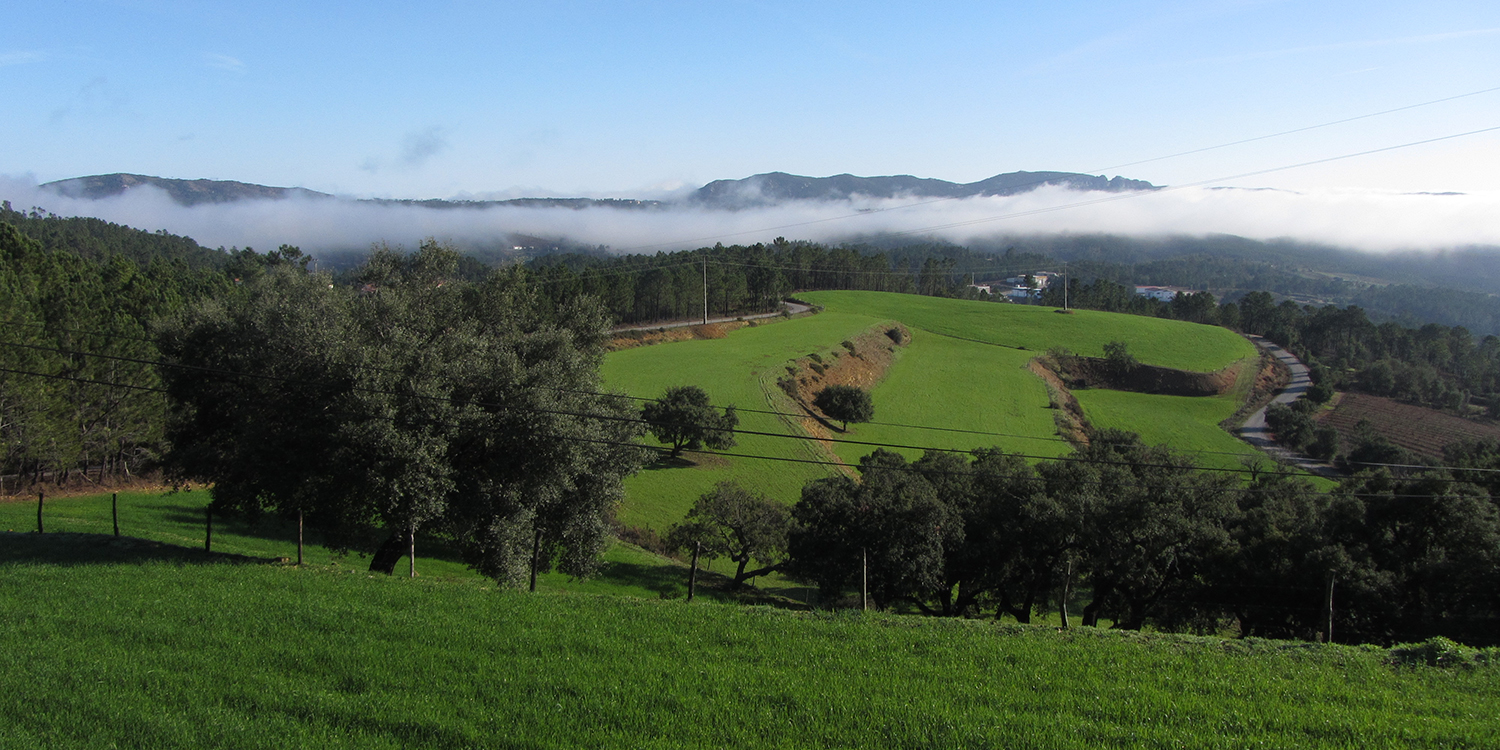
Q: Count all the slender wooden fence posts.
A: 10